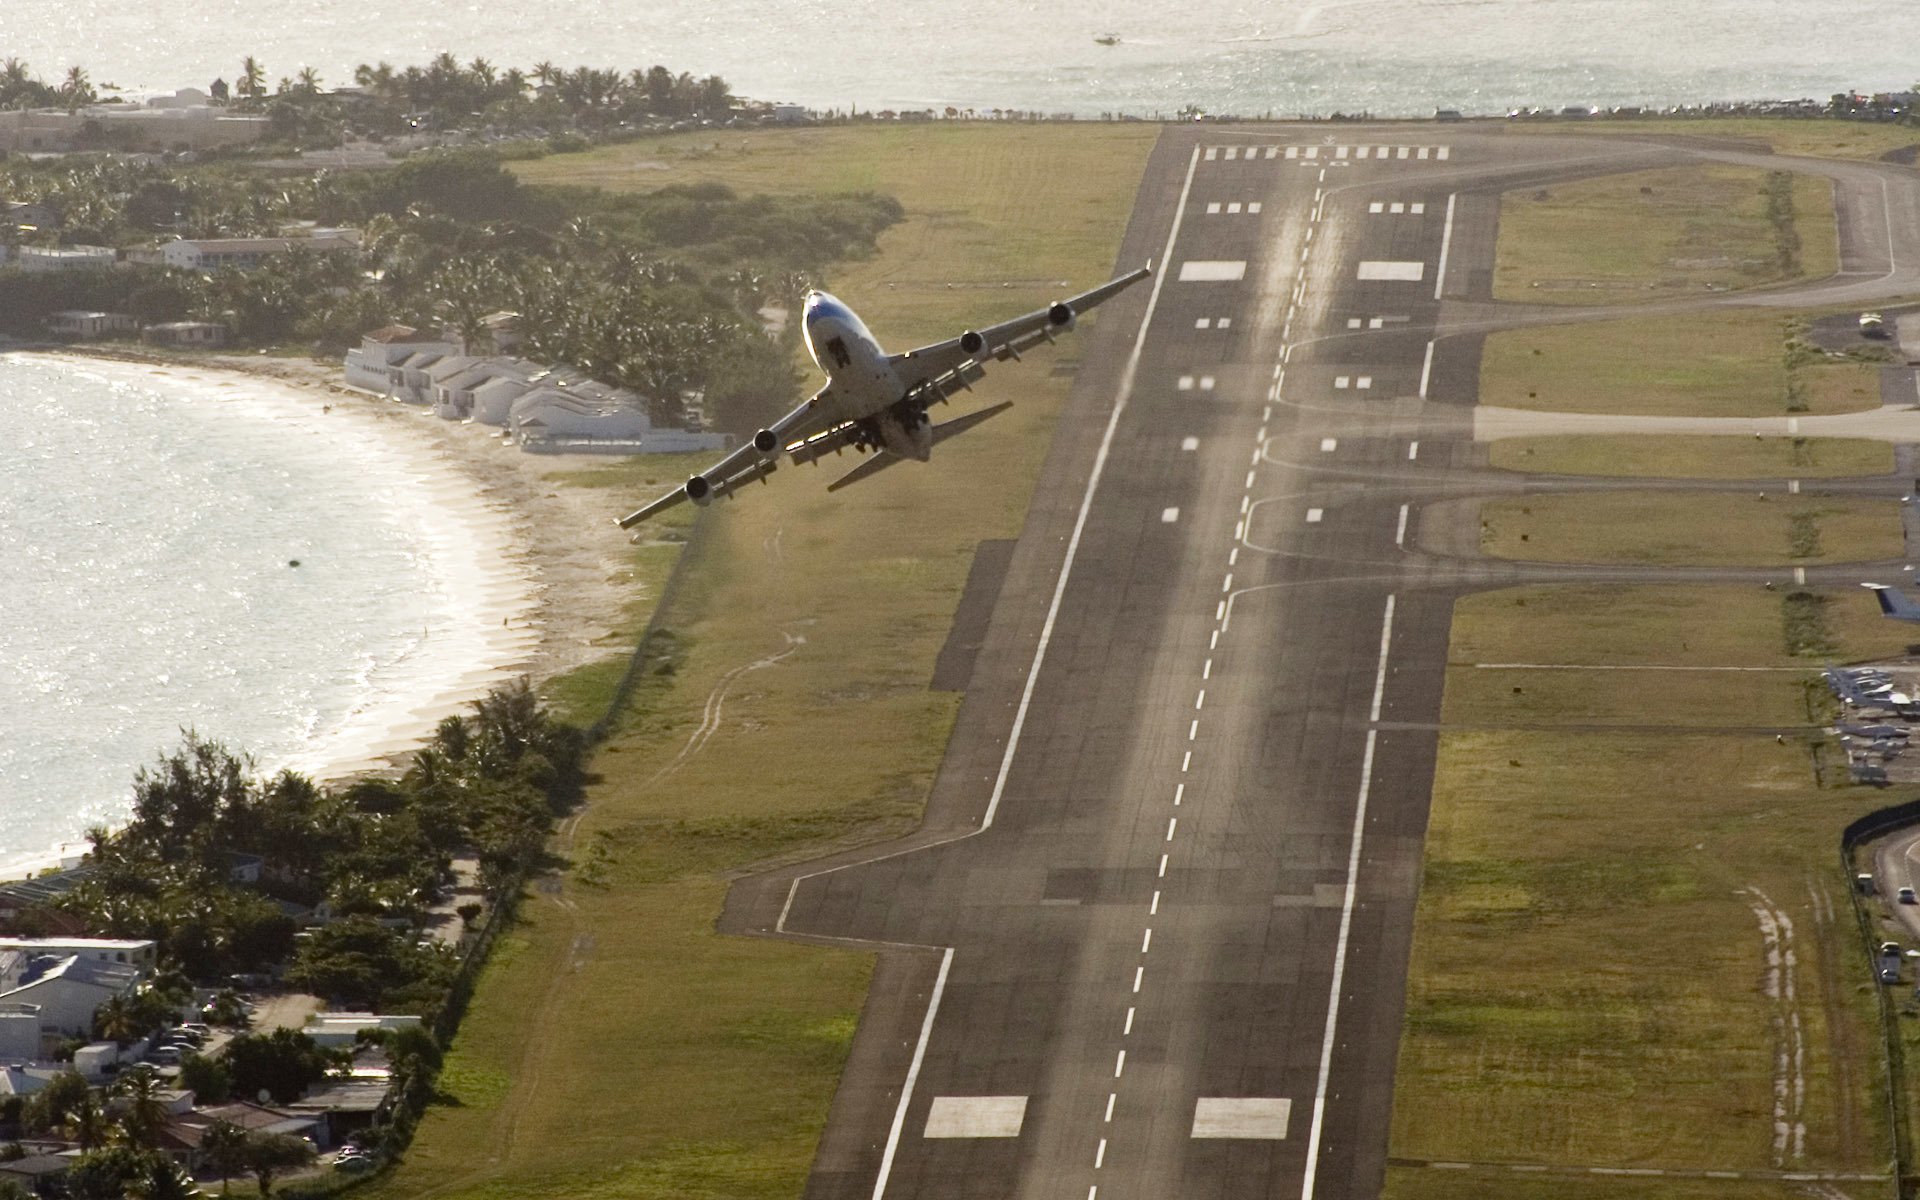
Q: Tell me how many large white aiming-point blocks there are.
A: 4